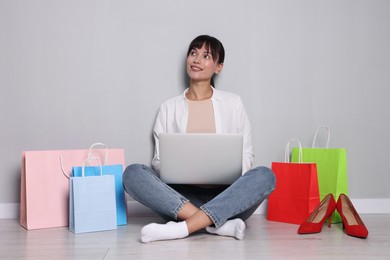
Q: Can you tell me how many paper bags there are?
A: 5